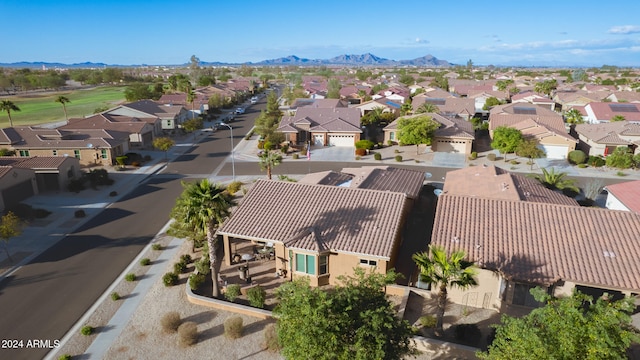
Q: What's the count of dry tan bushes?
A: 4